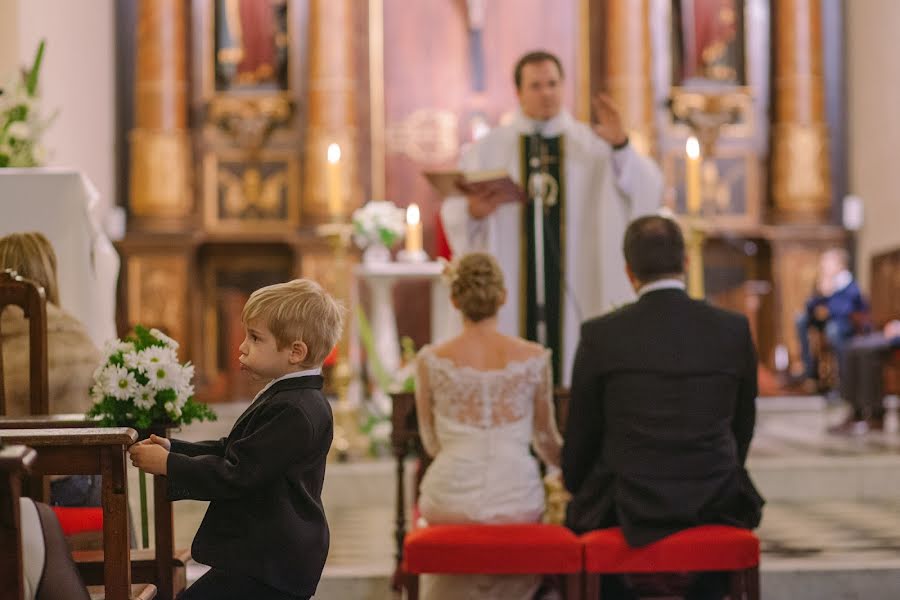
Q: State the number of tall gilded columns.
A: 4